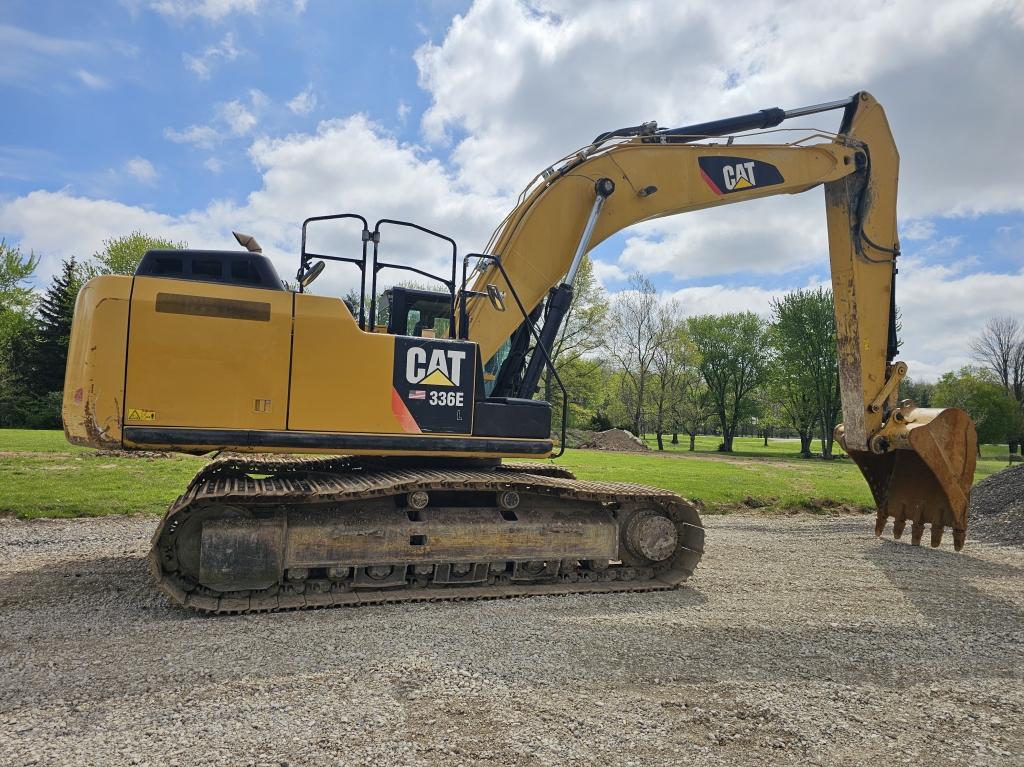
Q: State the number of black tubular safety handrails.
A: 3